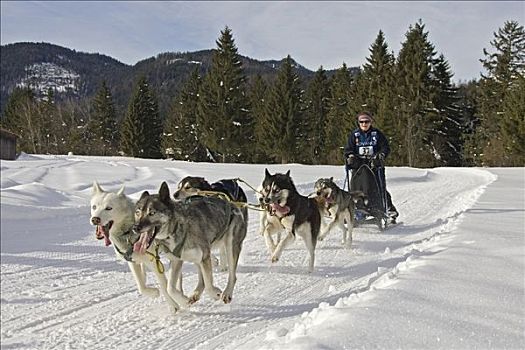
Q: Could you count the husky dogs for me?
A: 5